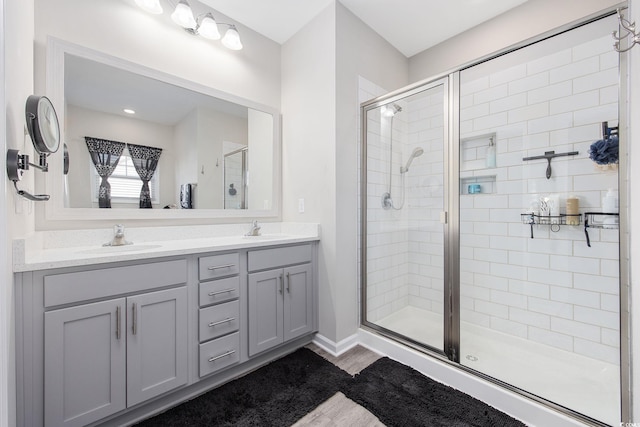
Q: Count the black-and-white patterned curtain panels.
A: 2